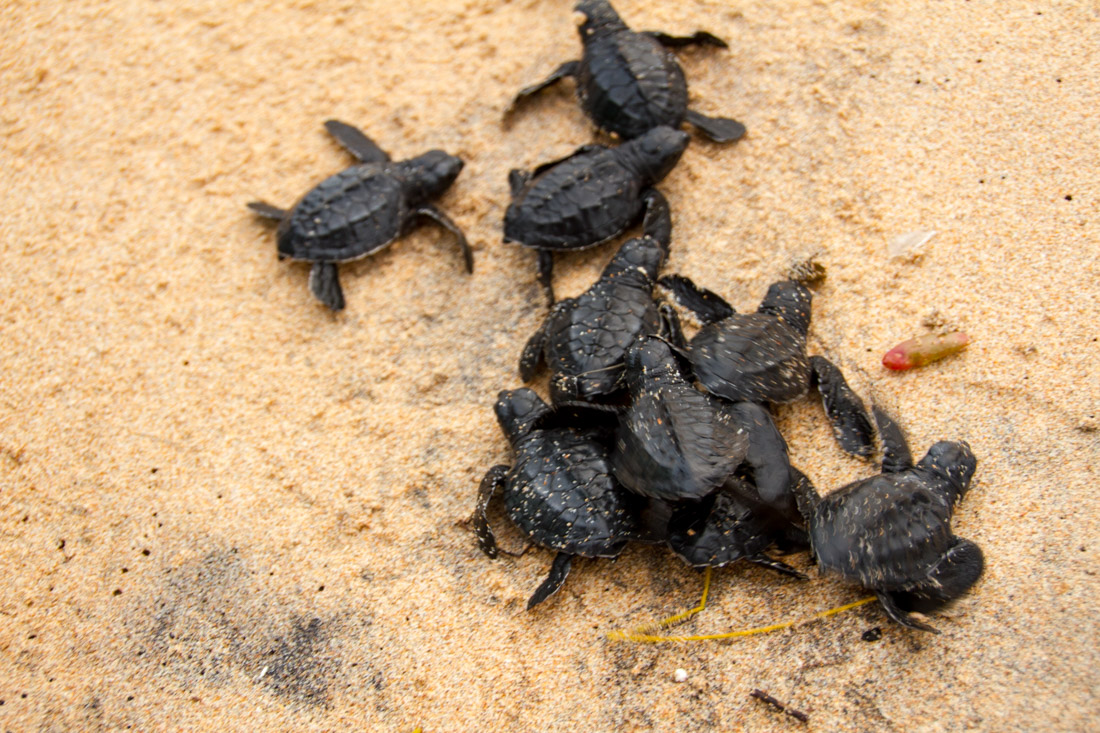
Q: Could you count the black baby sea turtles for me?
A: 9